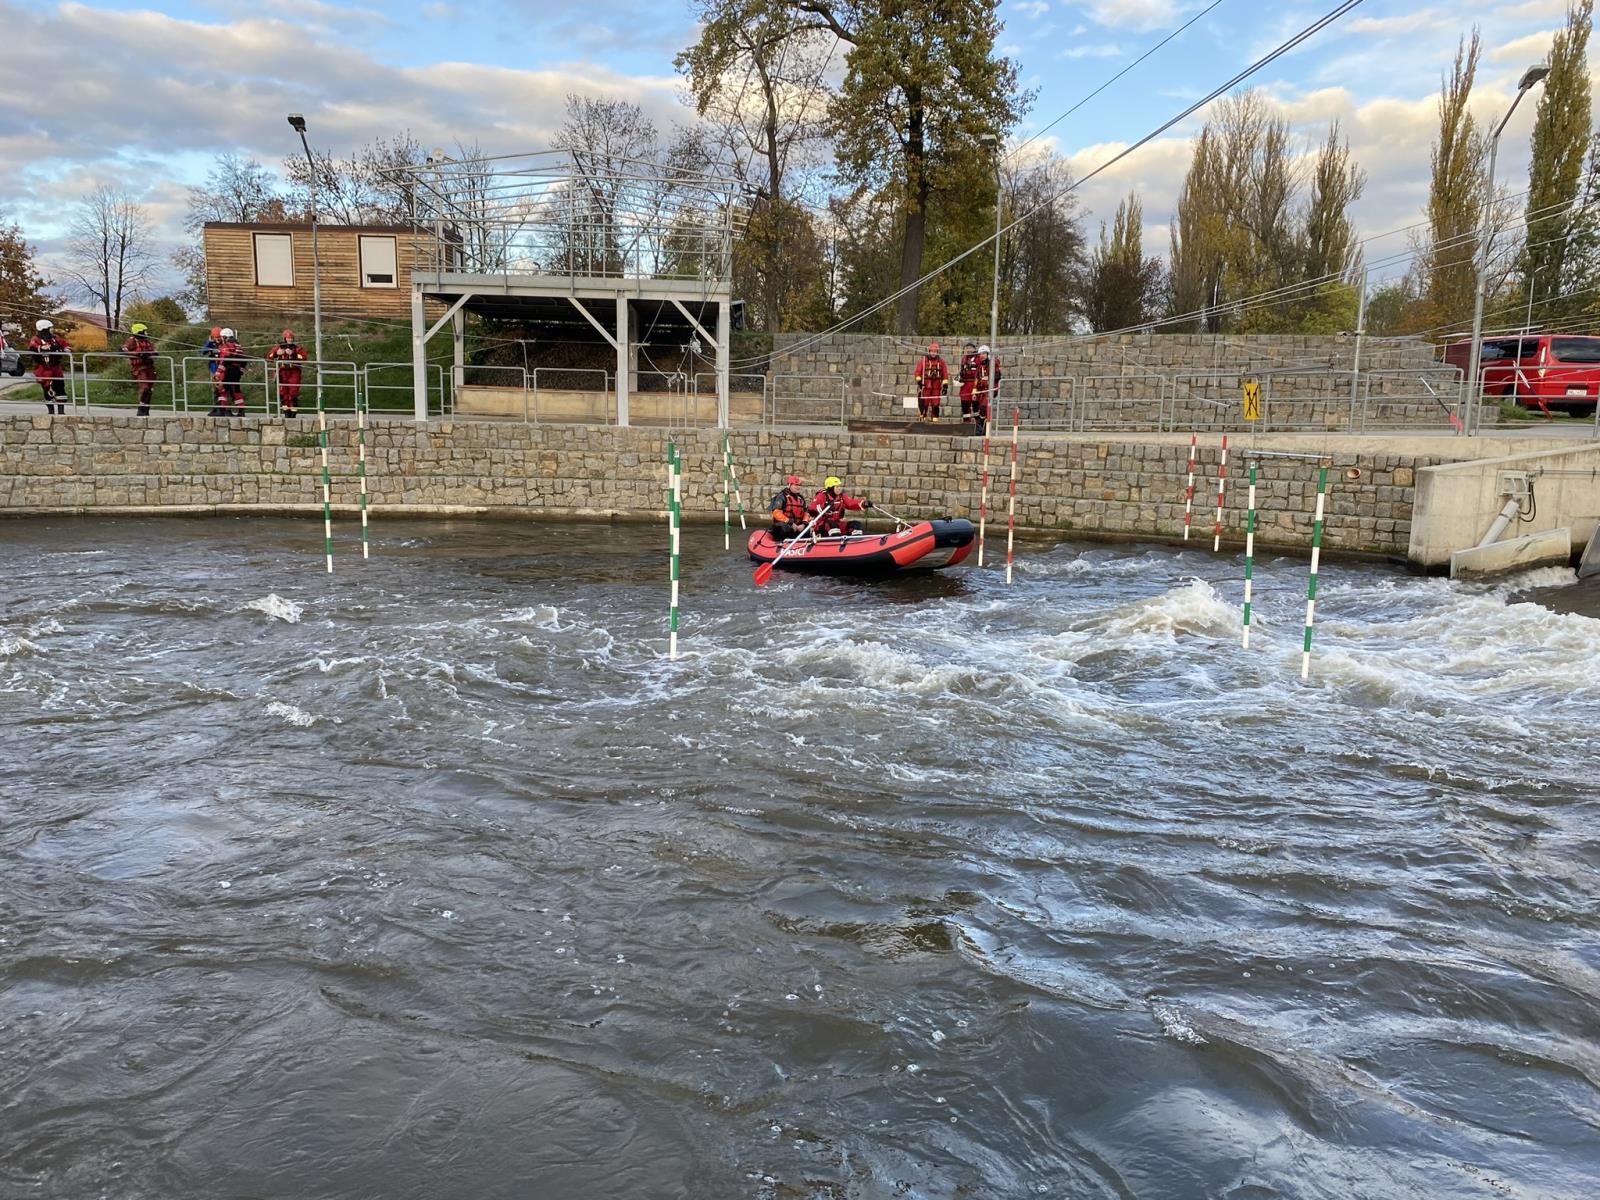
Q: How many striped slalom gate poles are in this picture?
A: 12